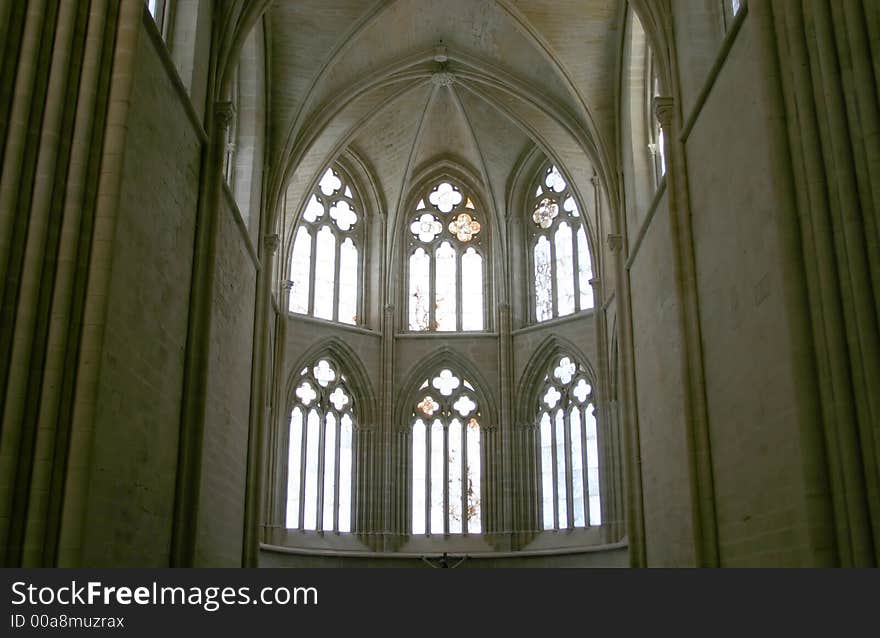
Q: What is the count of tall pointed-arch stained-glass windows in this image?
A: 6